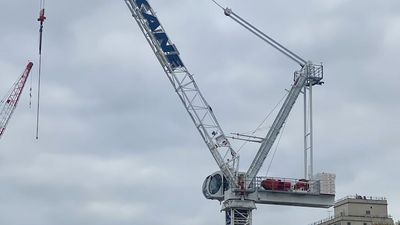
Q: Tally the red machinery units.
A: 2